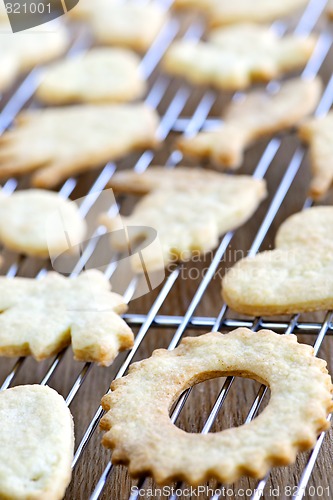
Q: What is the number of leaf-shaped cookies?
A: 1